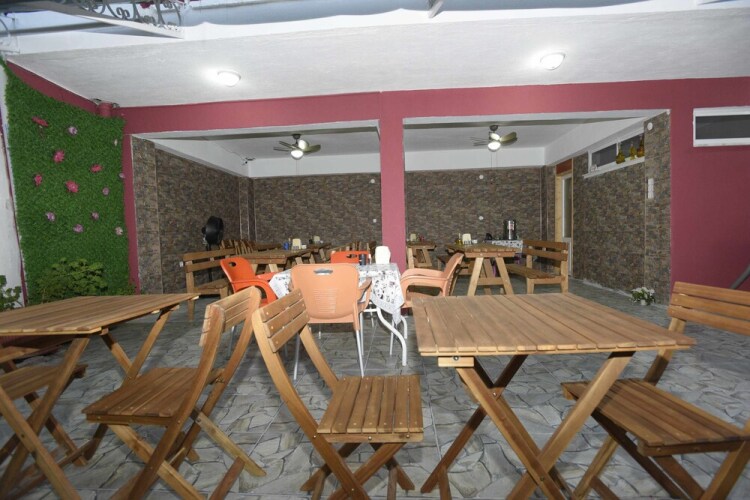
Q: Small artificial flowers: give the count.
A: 13